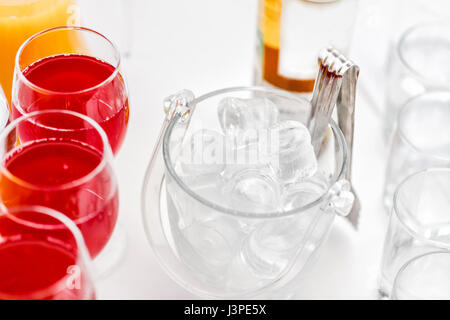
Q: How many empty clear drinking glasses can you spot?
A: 4